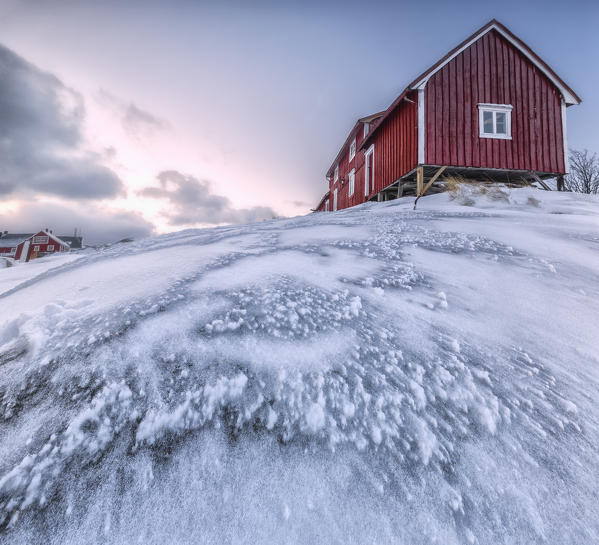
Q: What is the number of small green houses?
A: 0